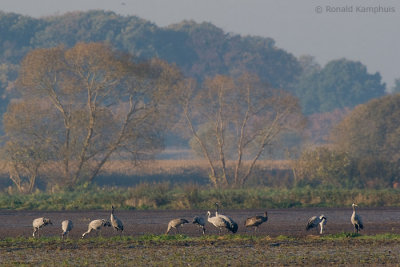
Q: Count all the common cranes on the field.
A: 11